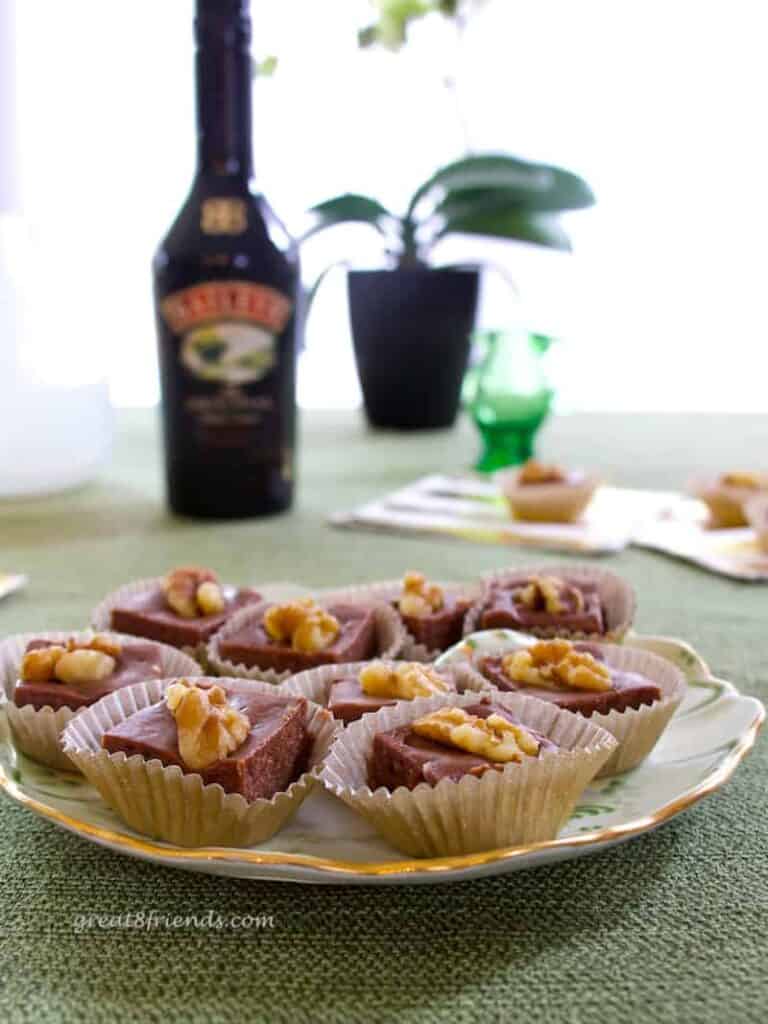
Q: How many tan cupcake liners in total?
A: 12